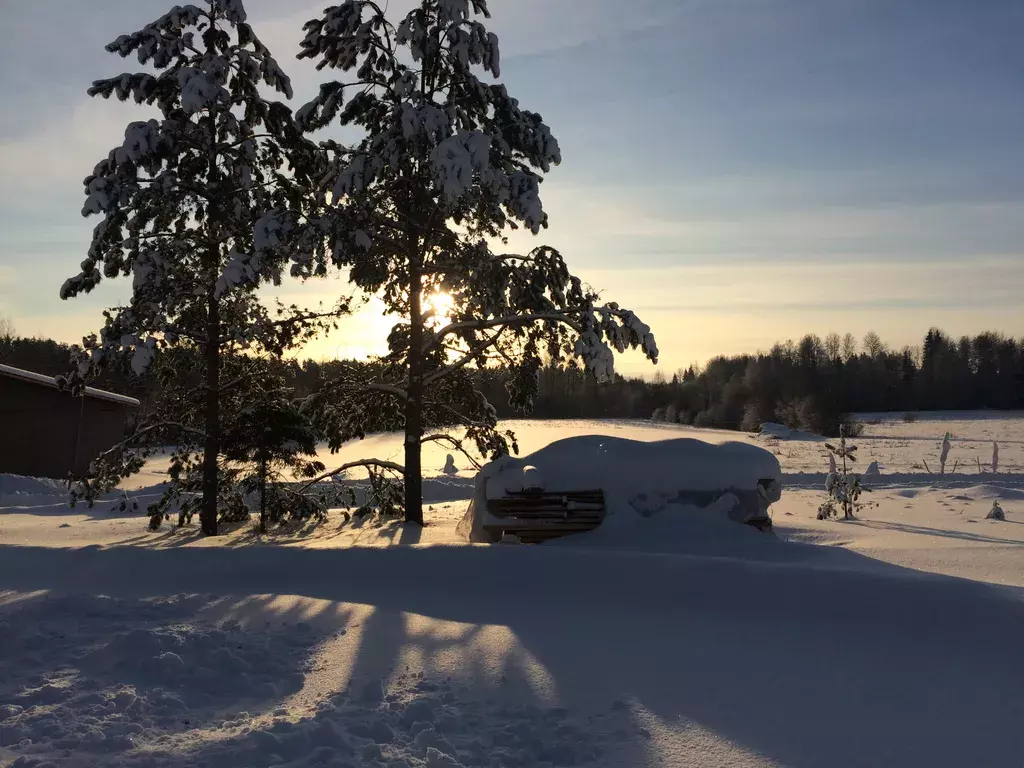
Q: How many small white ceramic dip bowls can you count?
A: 0